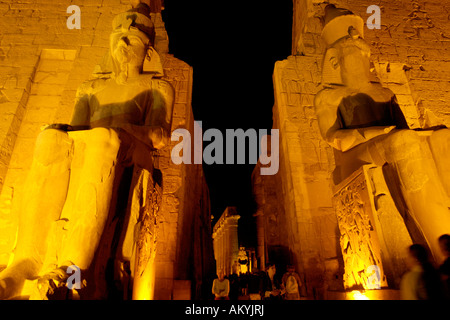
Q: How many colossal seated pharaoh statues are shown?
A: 2